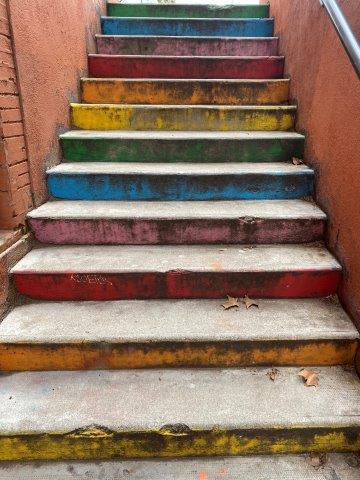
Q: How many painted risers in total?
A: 12